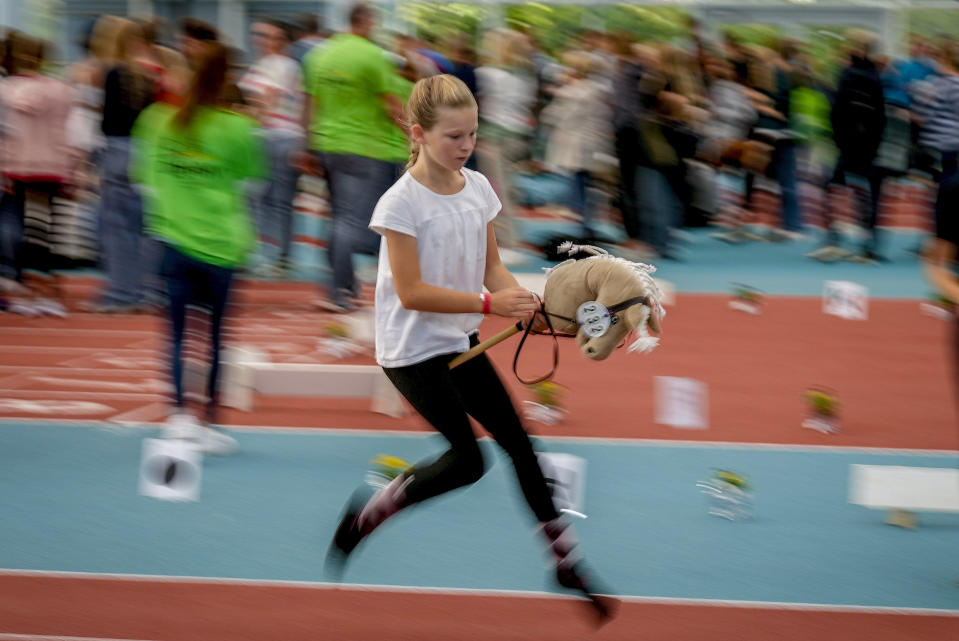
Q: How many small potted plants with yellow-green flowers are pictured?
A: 7